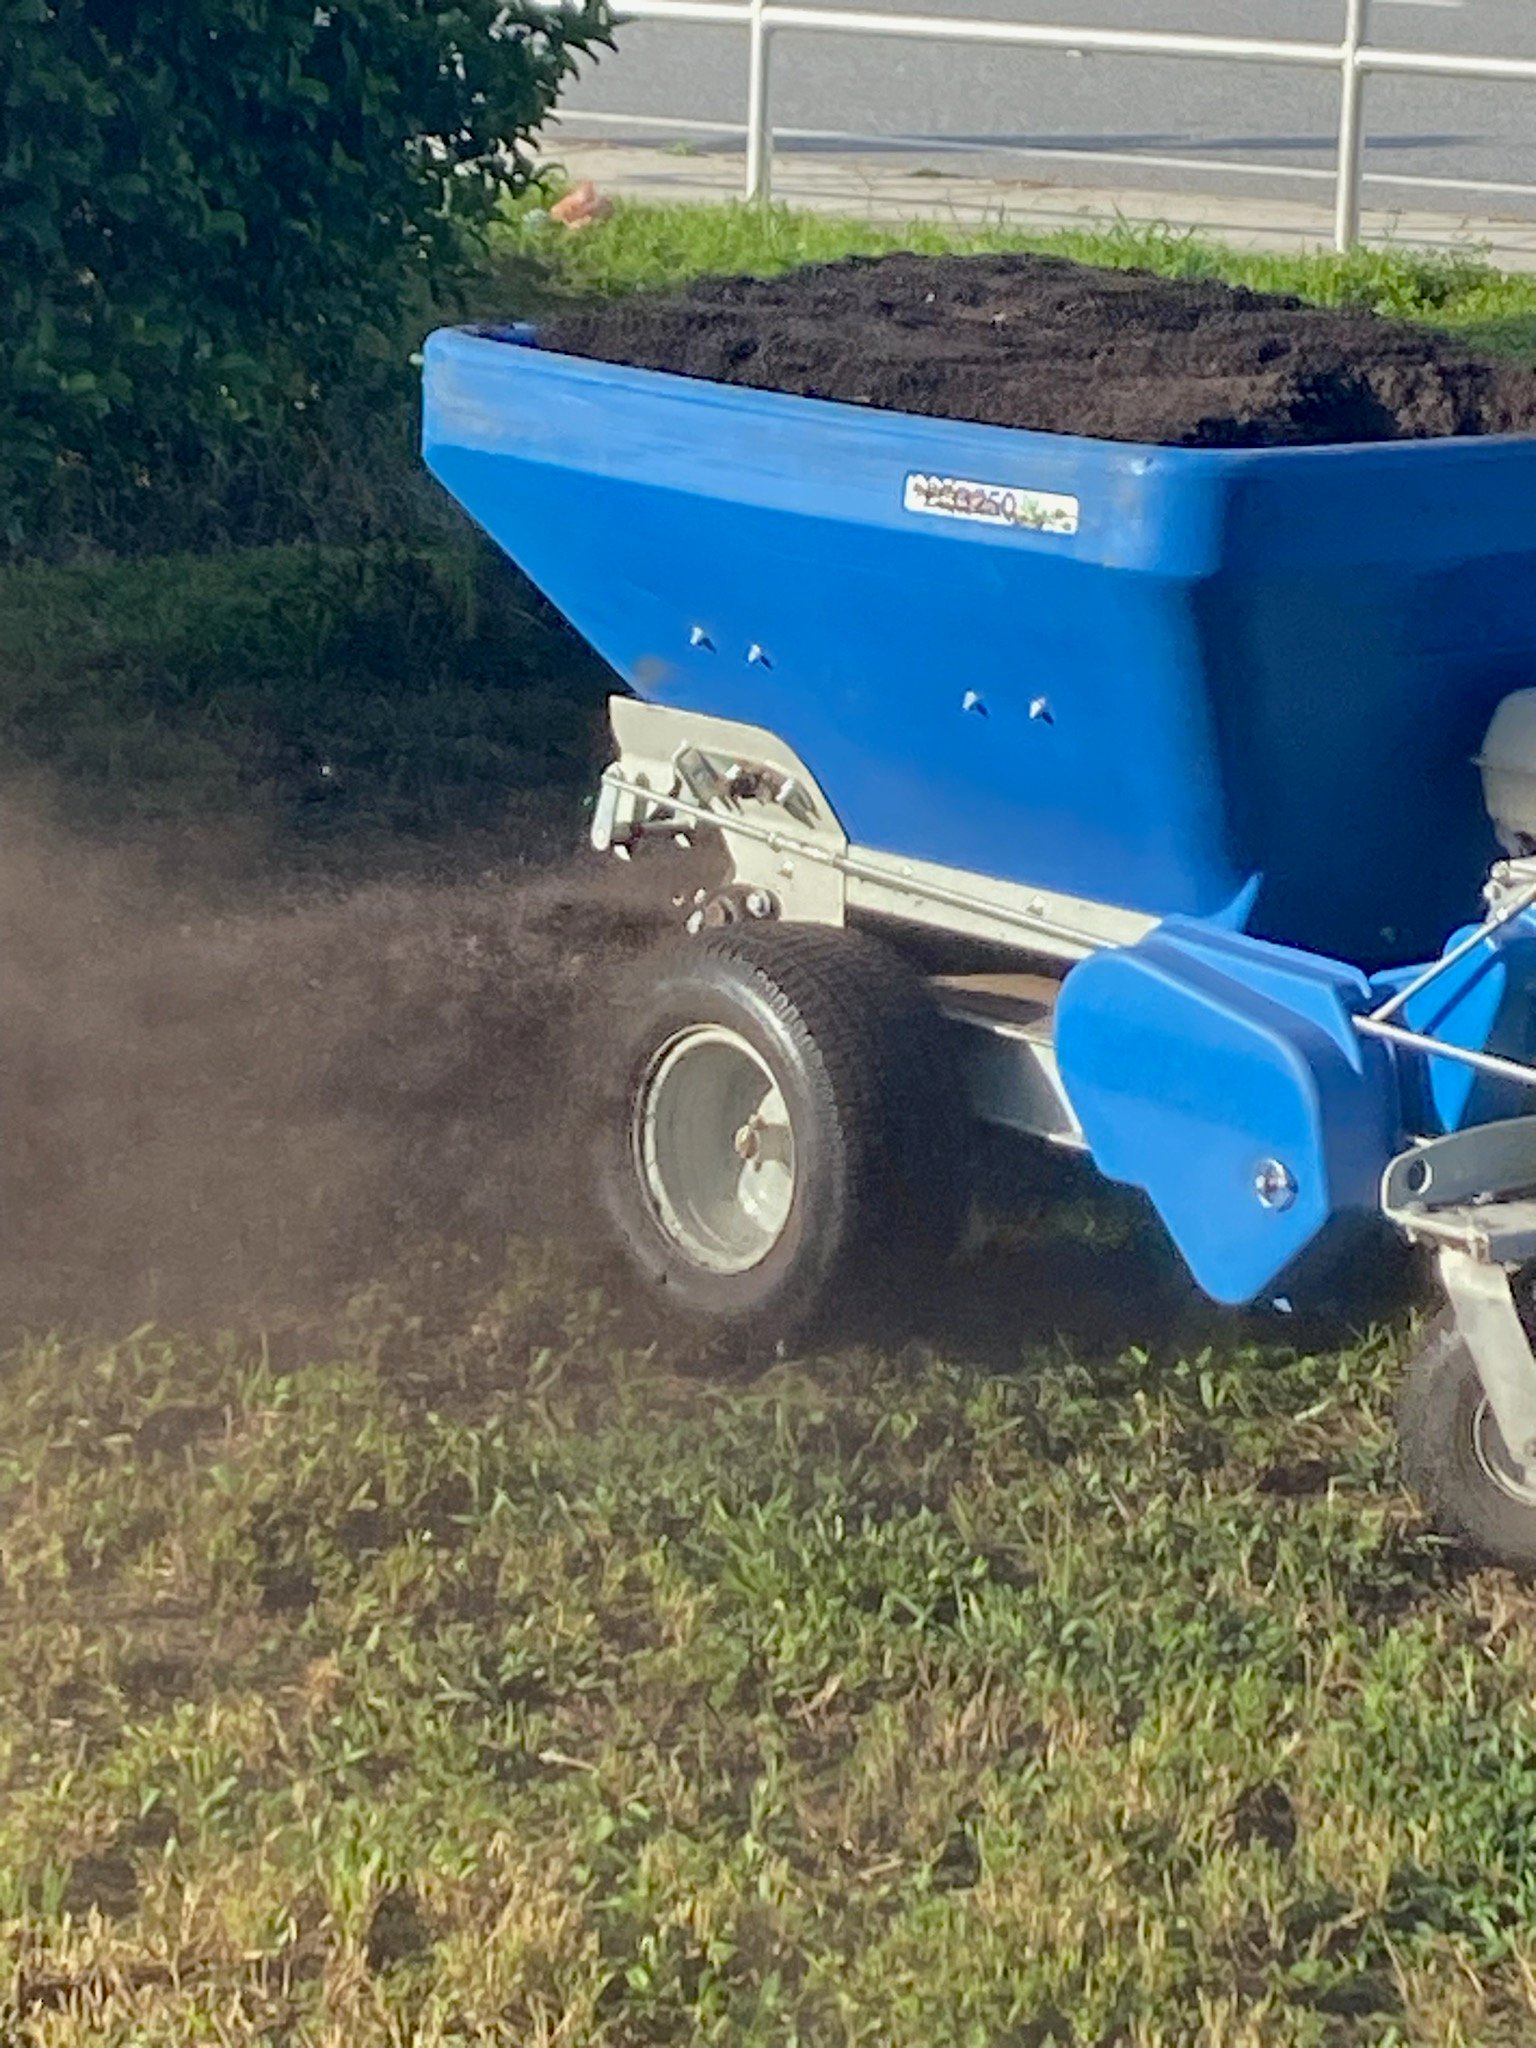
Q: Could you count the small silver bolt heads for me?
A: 4